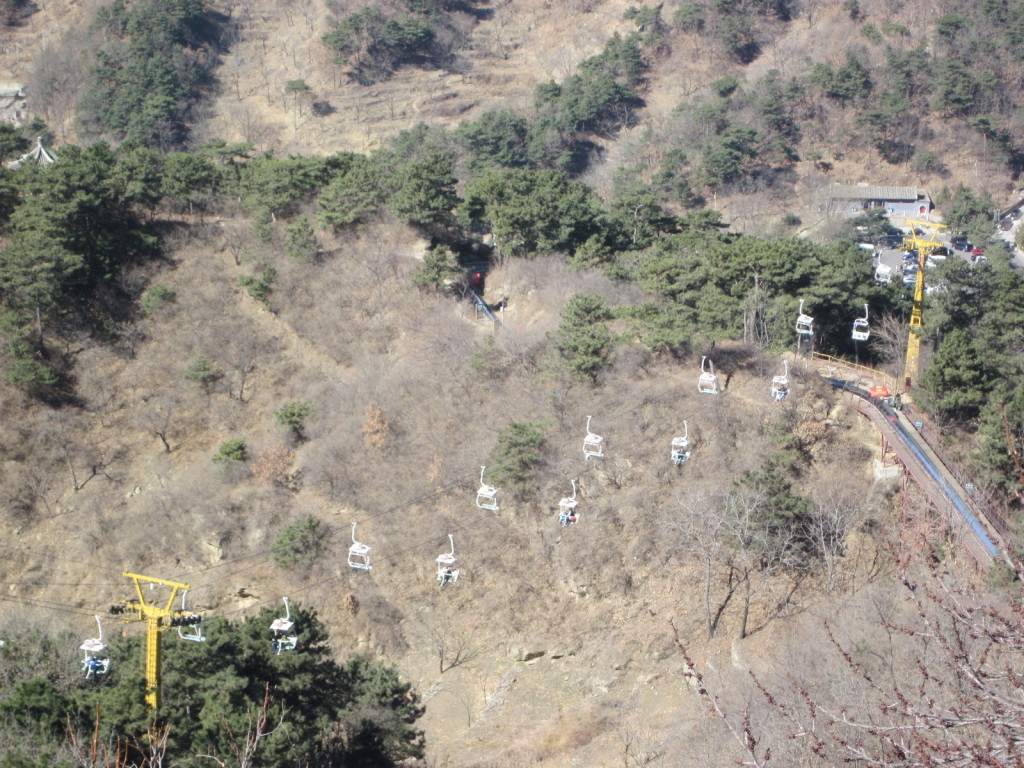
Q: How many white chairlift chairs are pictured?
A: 14